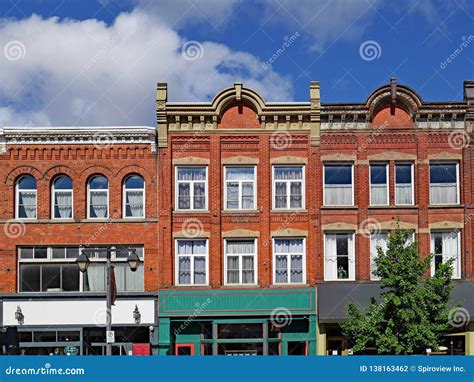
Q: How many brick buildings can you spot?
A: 3